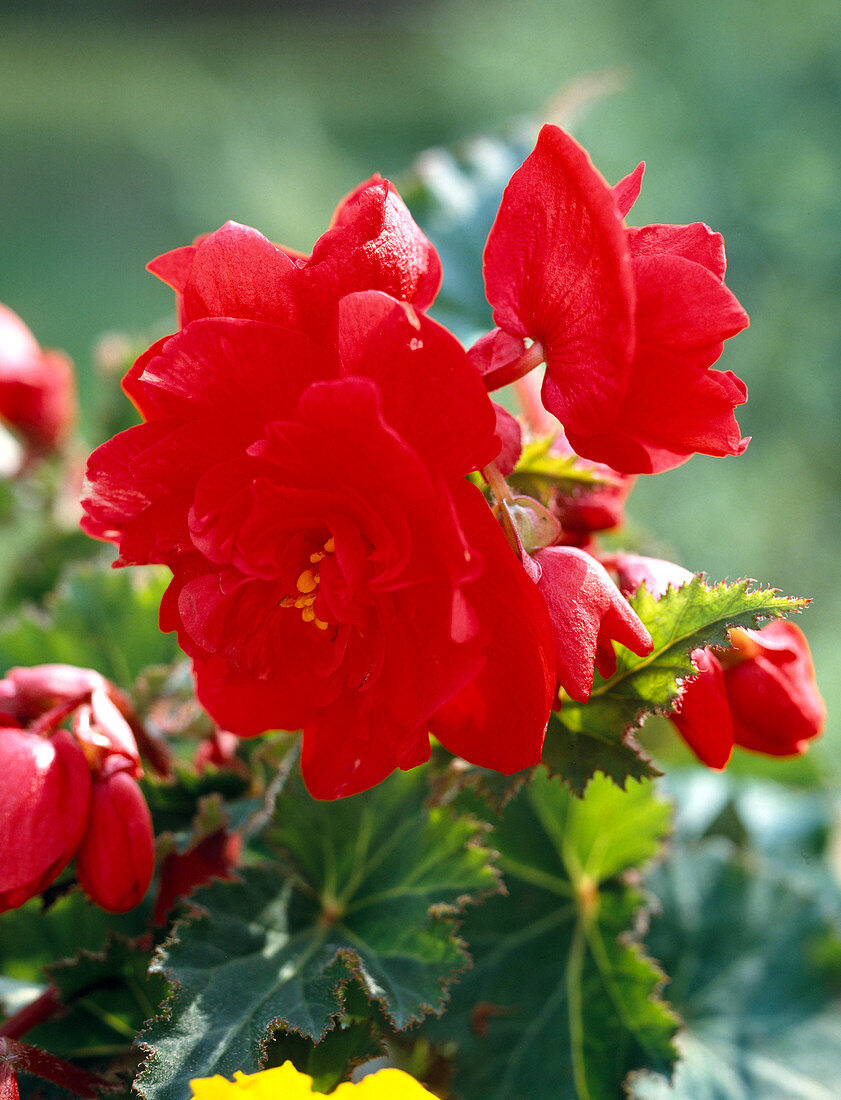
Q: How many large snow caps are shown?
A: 0